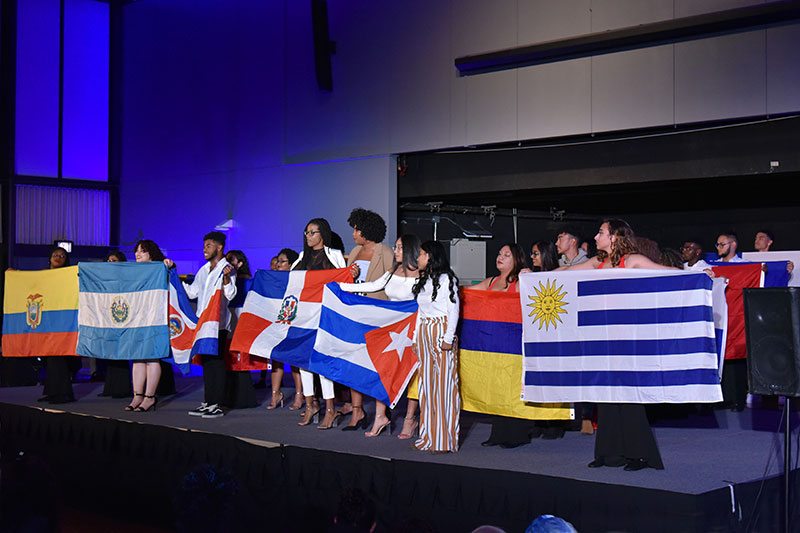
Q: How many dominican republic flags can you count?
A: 1